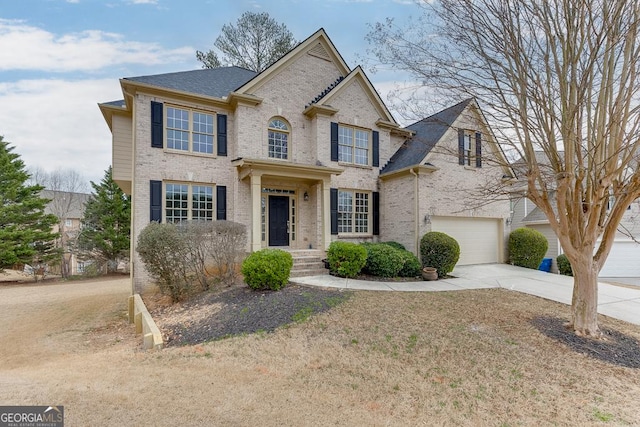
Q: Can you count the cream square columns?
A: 2